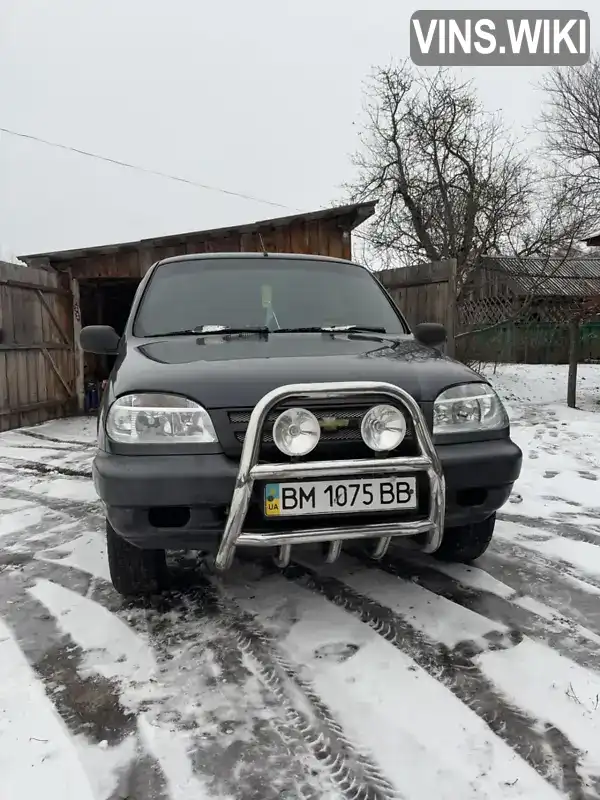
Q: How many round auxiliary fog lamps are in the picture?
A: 2